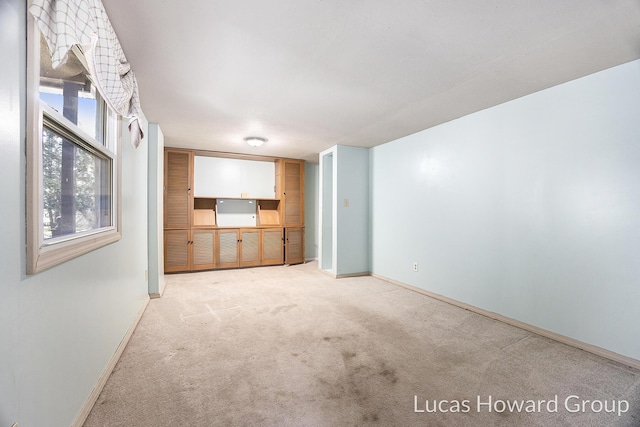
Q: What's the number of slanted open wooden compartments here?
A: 2